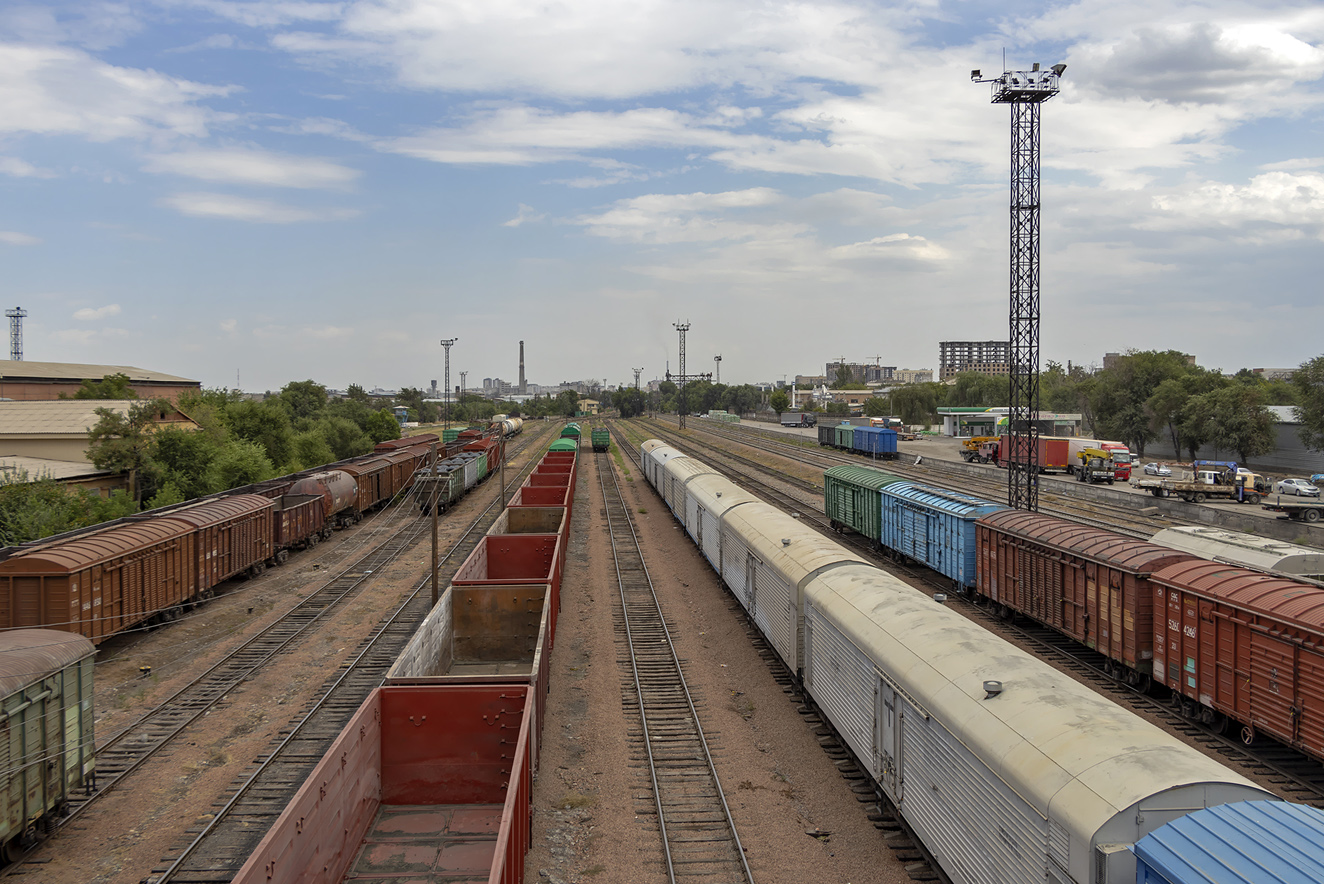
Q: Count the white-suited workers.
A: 0